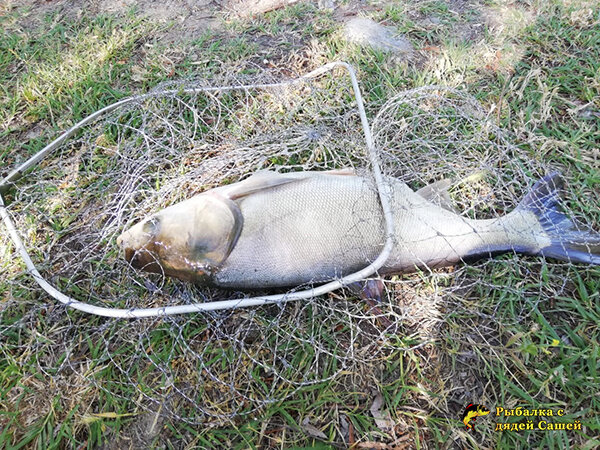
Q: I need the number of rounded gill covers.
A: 1